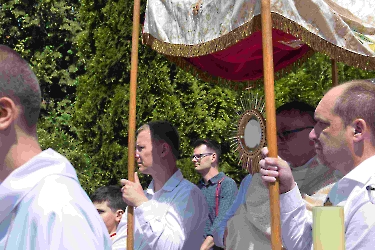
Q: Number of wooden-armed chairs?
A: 0